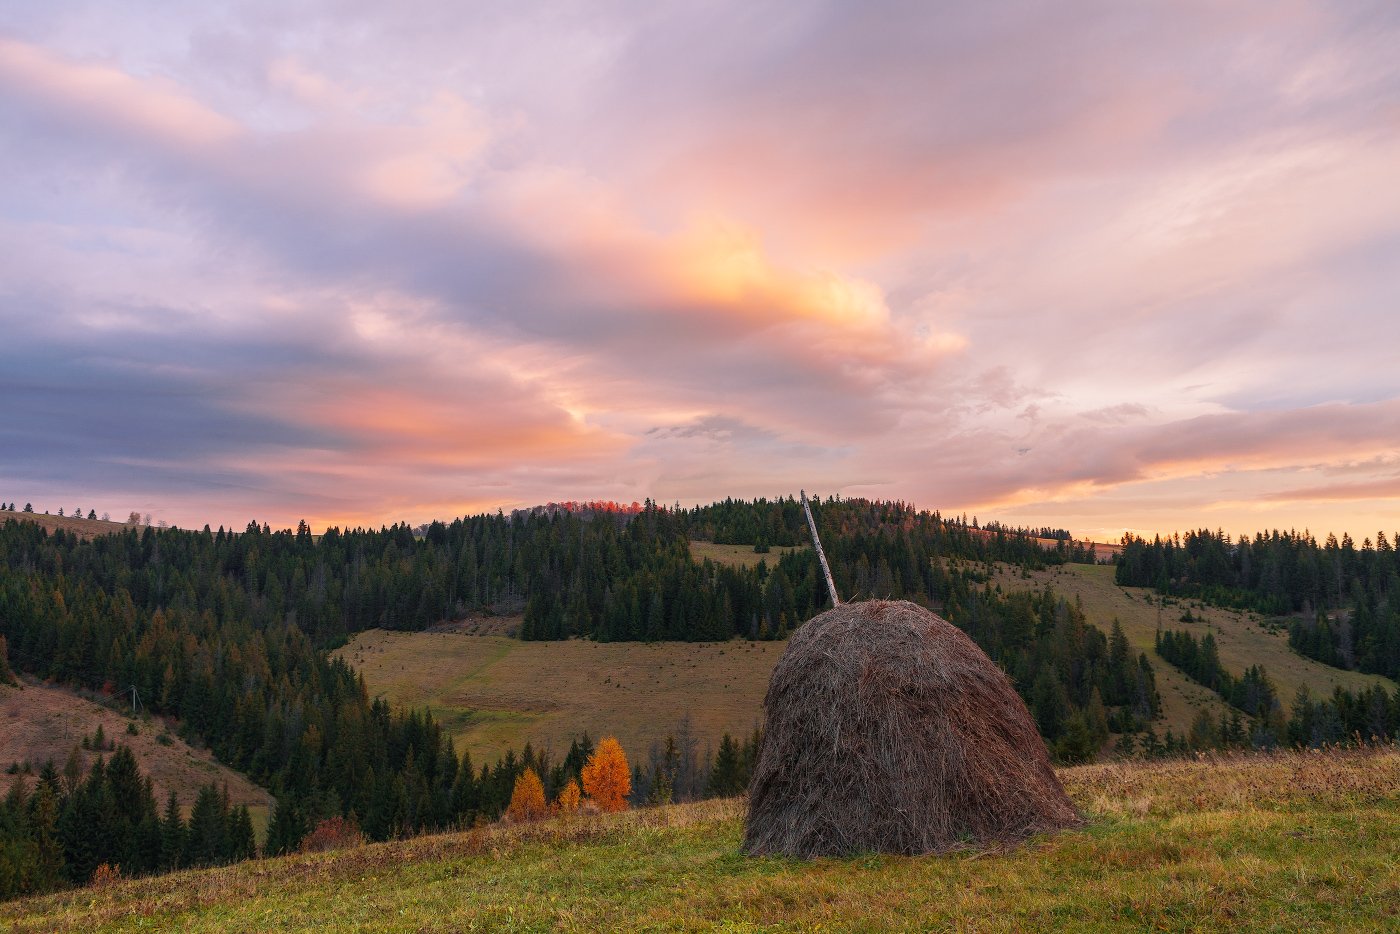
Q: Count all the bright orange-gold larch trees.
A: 3